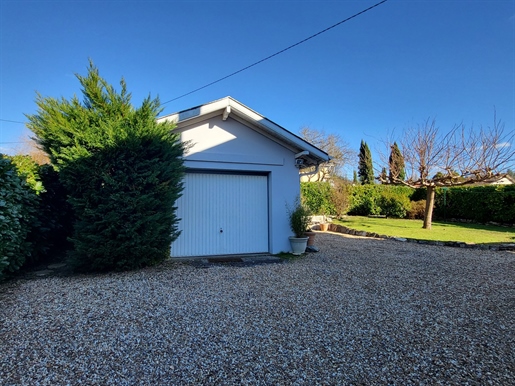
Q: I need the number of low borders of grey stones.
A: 1